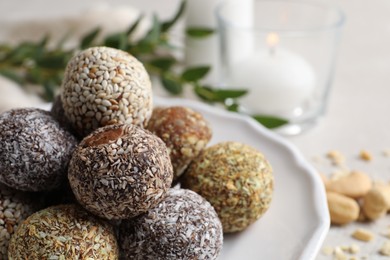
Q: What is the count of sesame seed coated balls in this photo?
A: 2